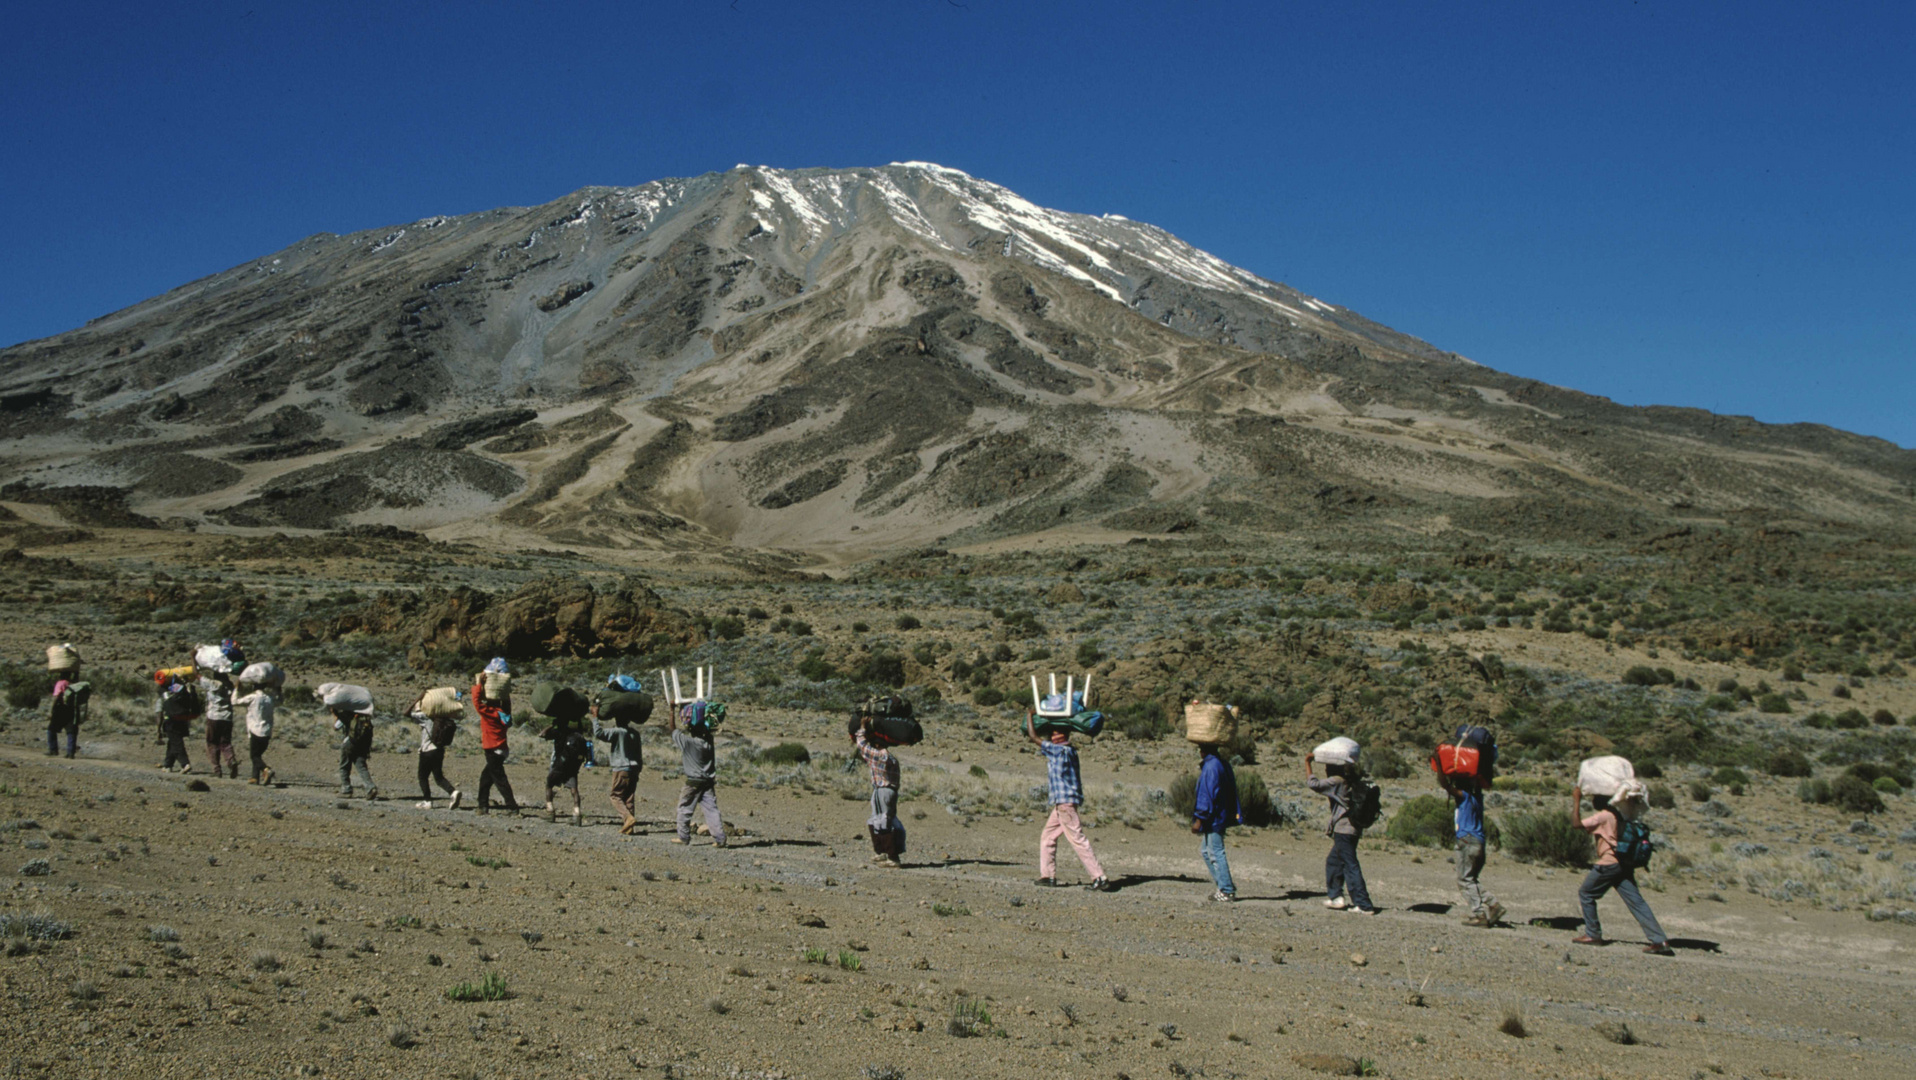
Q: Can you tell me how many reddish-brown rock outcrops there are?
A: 1